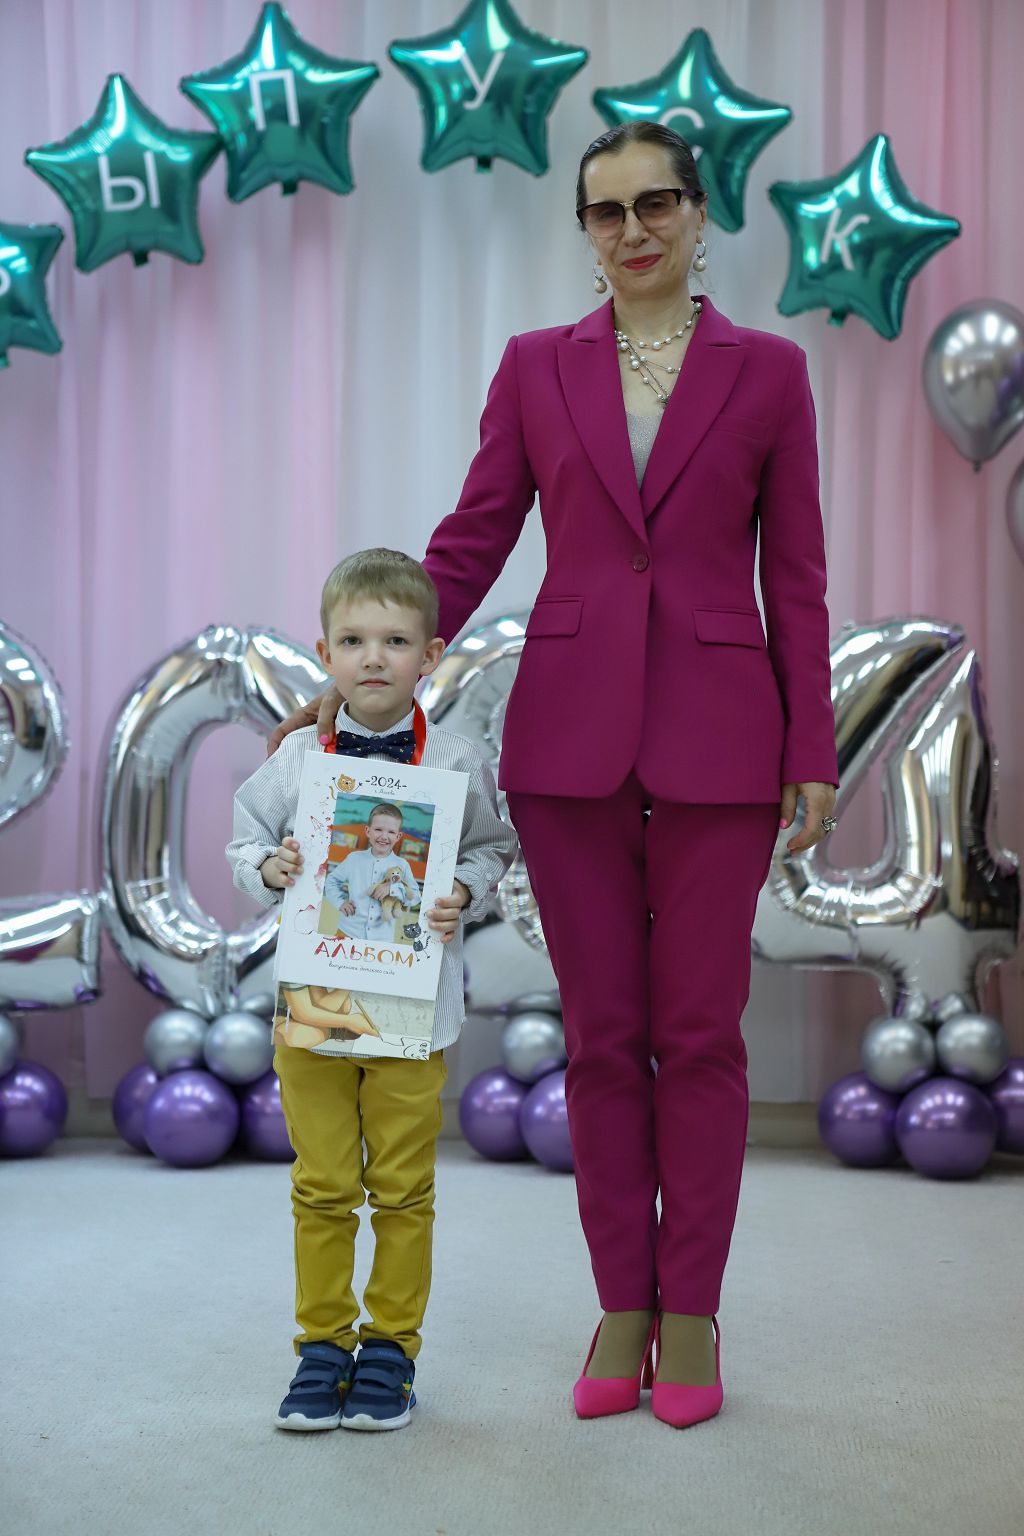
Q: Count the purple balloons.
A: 9